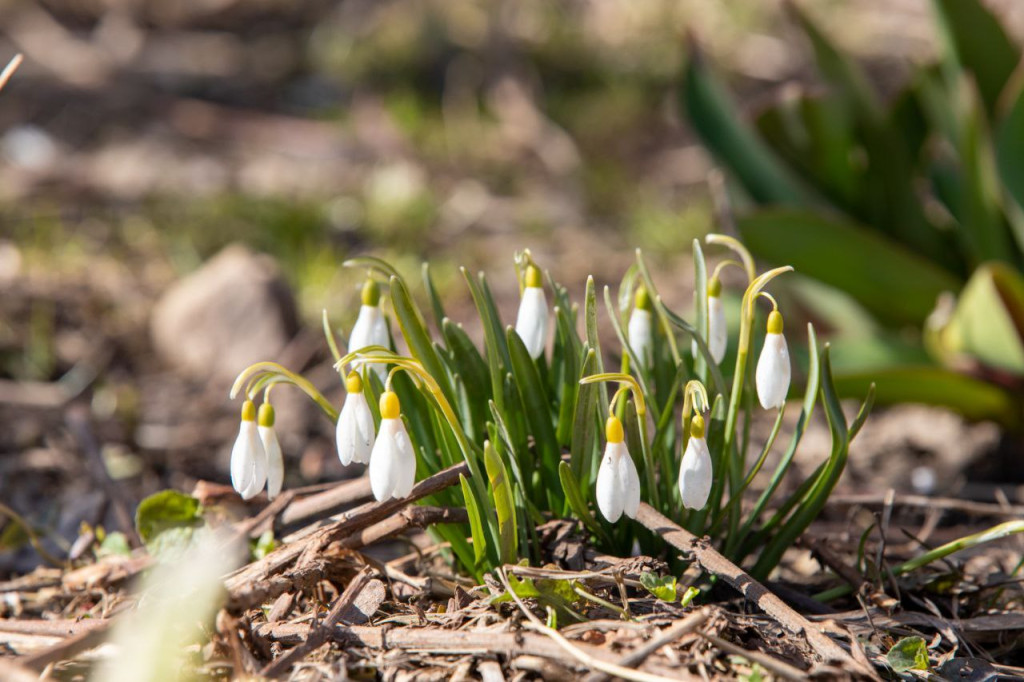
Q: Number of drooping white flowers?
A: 11